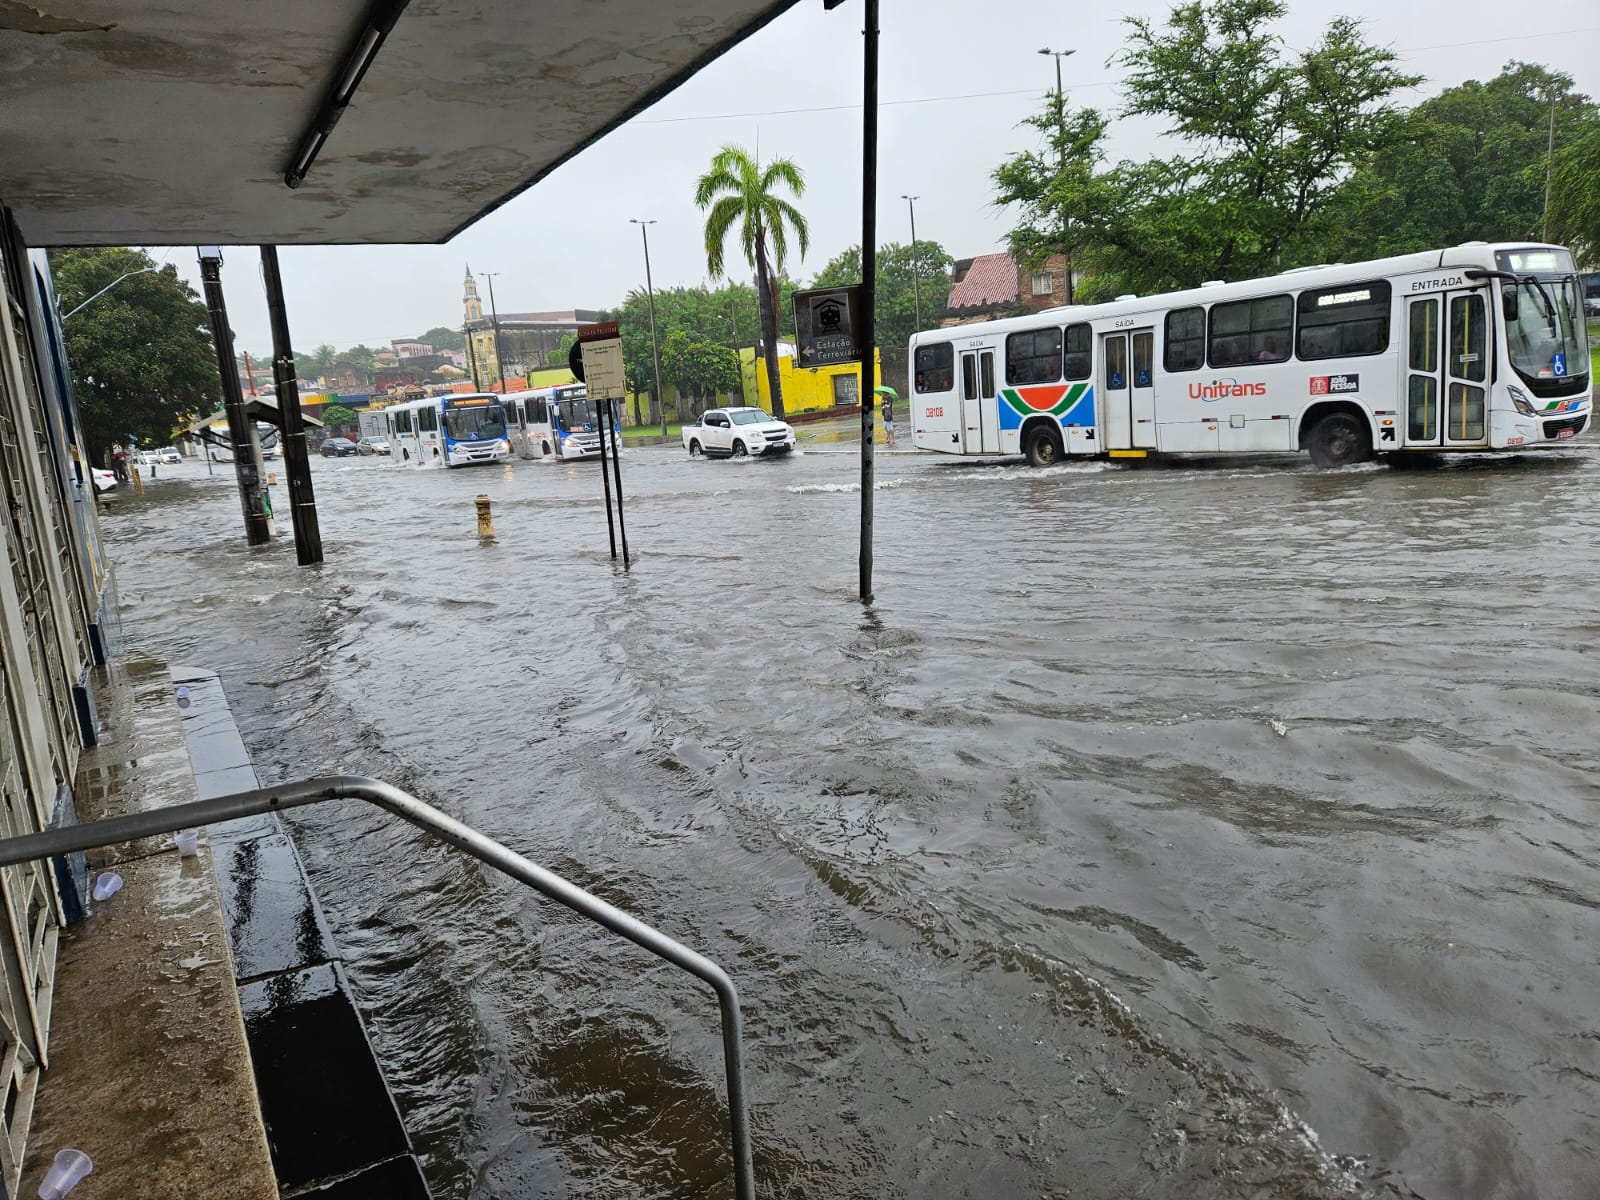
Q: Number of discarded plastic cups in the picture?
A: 4